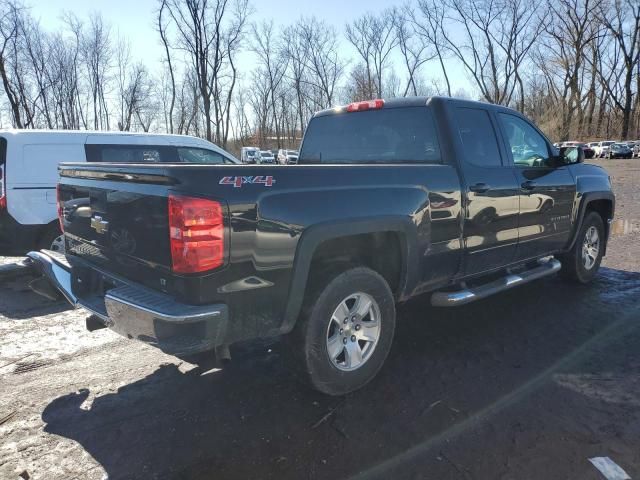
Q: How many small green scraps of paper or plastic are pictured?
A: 0